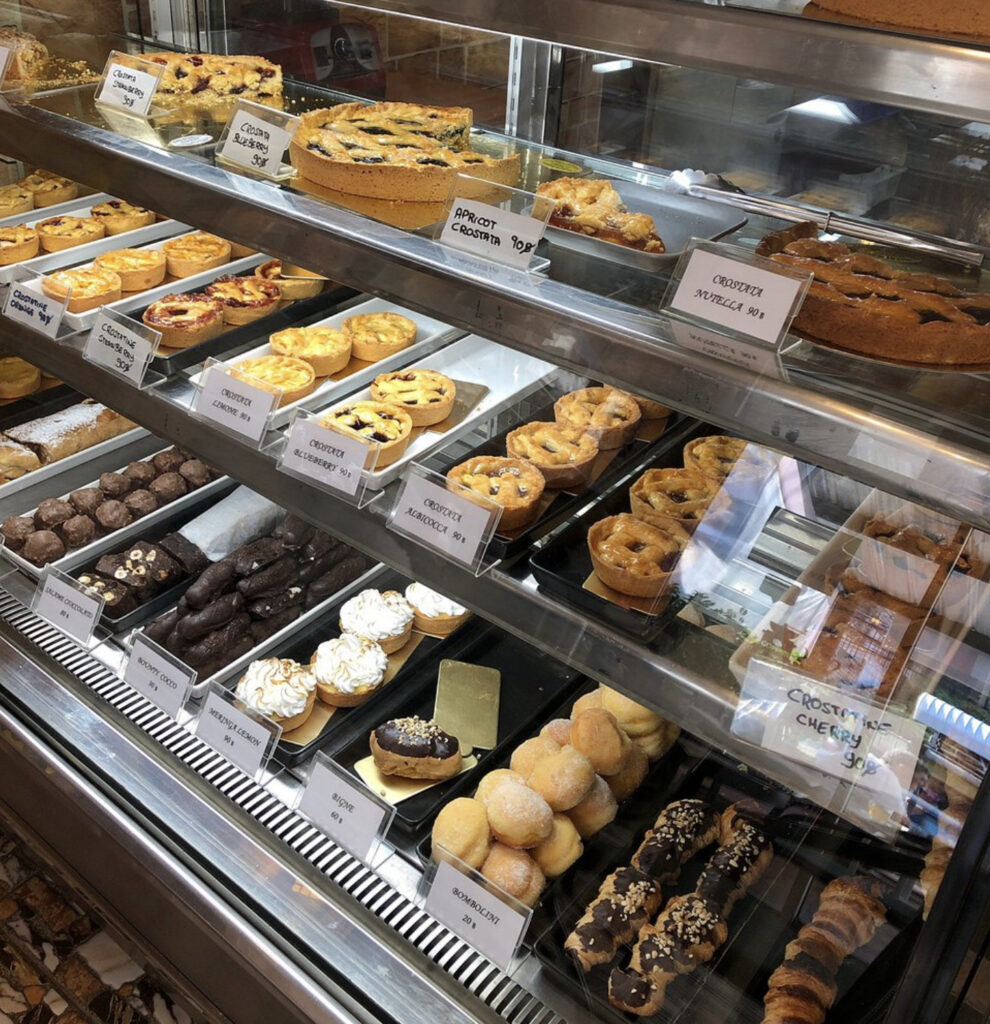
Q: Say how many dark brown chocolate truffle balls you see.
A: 12